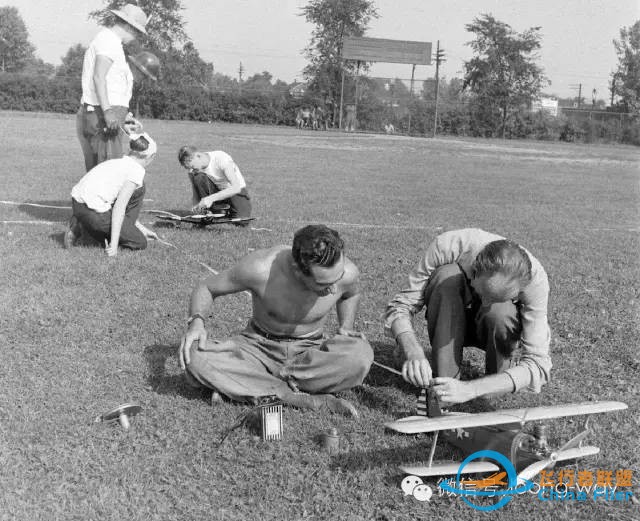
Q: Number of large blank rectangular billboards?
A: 1